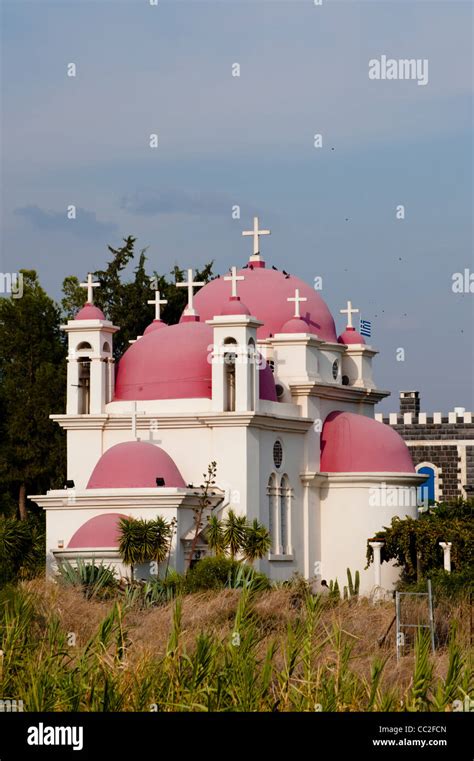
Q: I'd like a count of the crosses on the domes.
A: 8